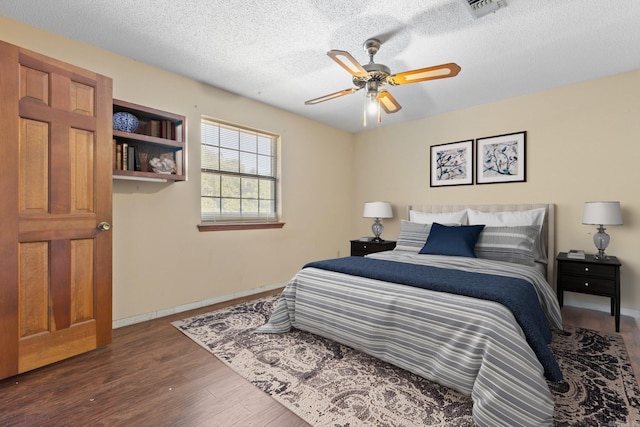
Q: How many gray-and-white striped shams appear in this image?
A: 2